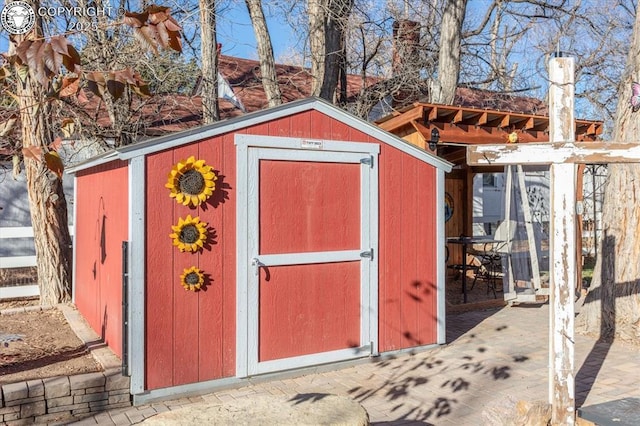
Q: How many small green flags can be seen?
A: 0